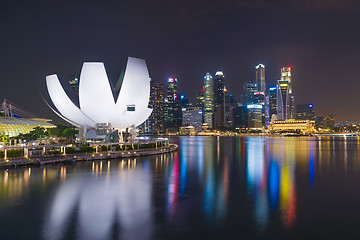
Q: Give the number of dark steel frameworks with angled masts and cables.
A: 1